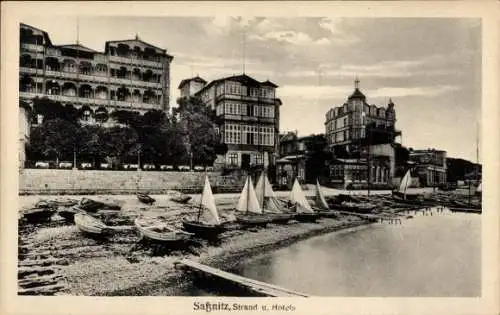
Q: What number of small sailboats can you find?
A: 6